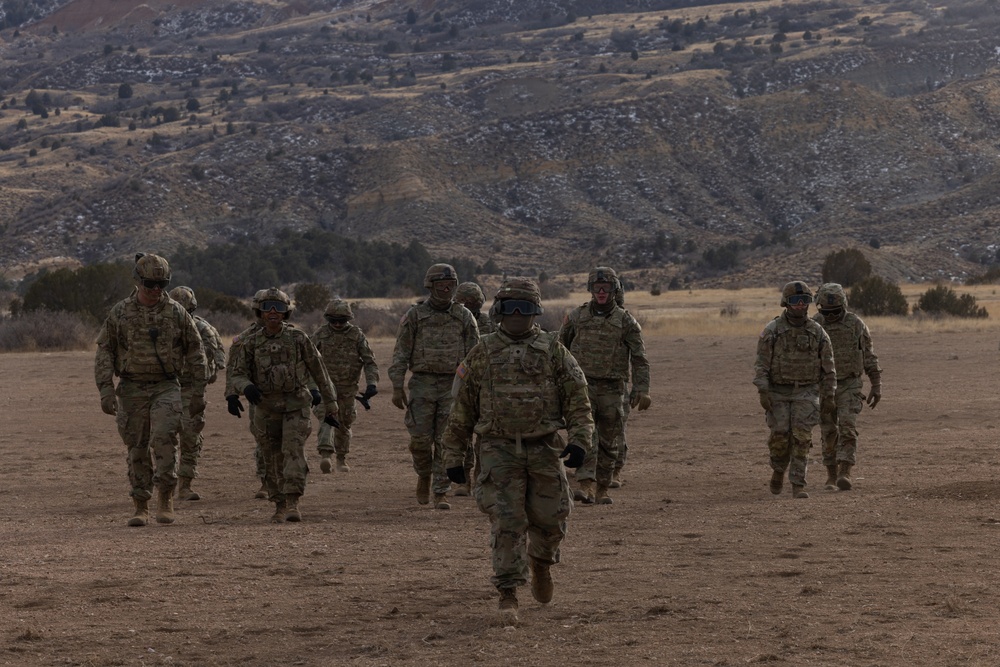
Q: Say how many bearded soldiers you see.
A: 0